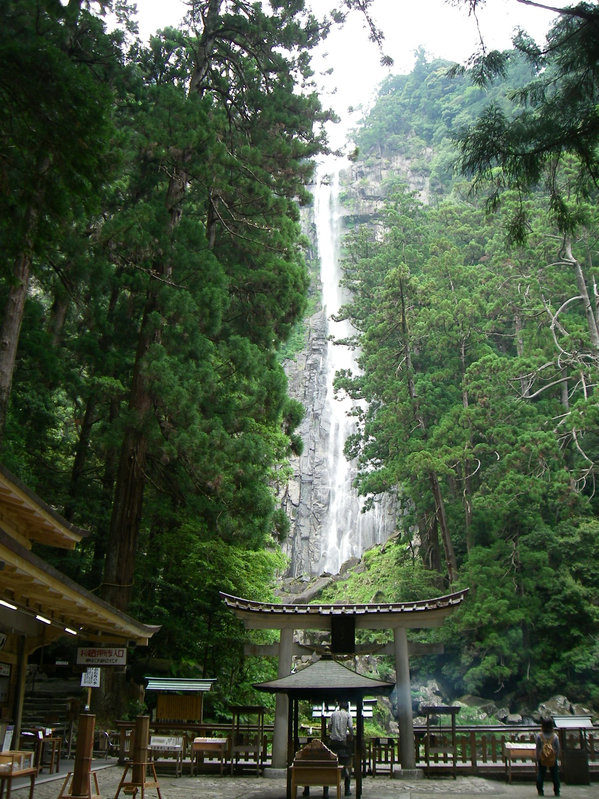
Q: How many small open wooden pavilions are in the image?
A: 1